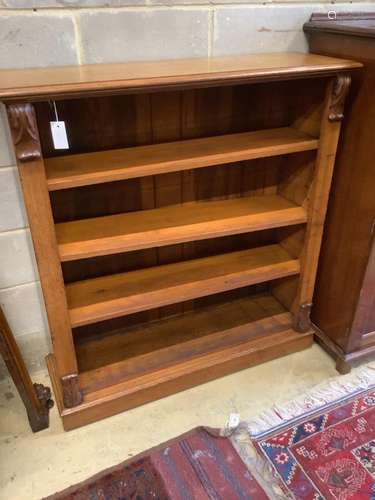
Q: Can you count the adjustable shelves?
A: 3